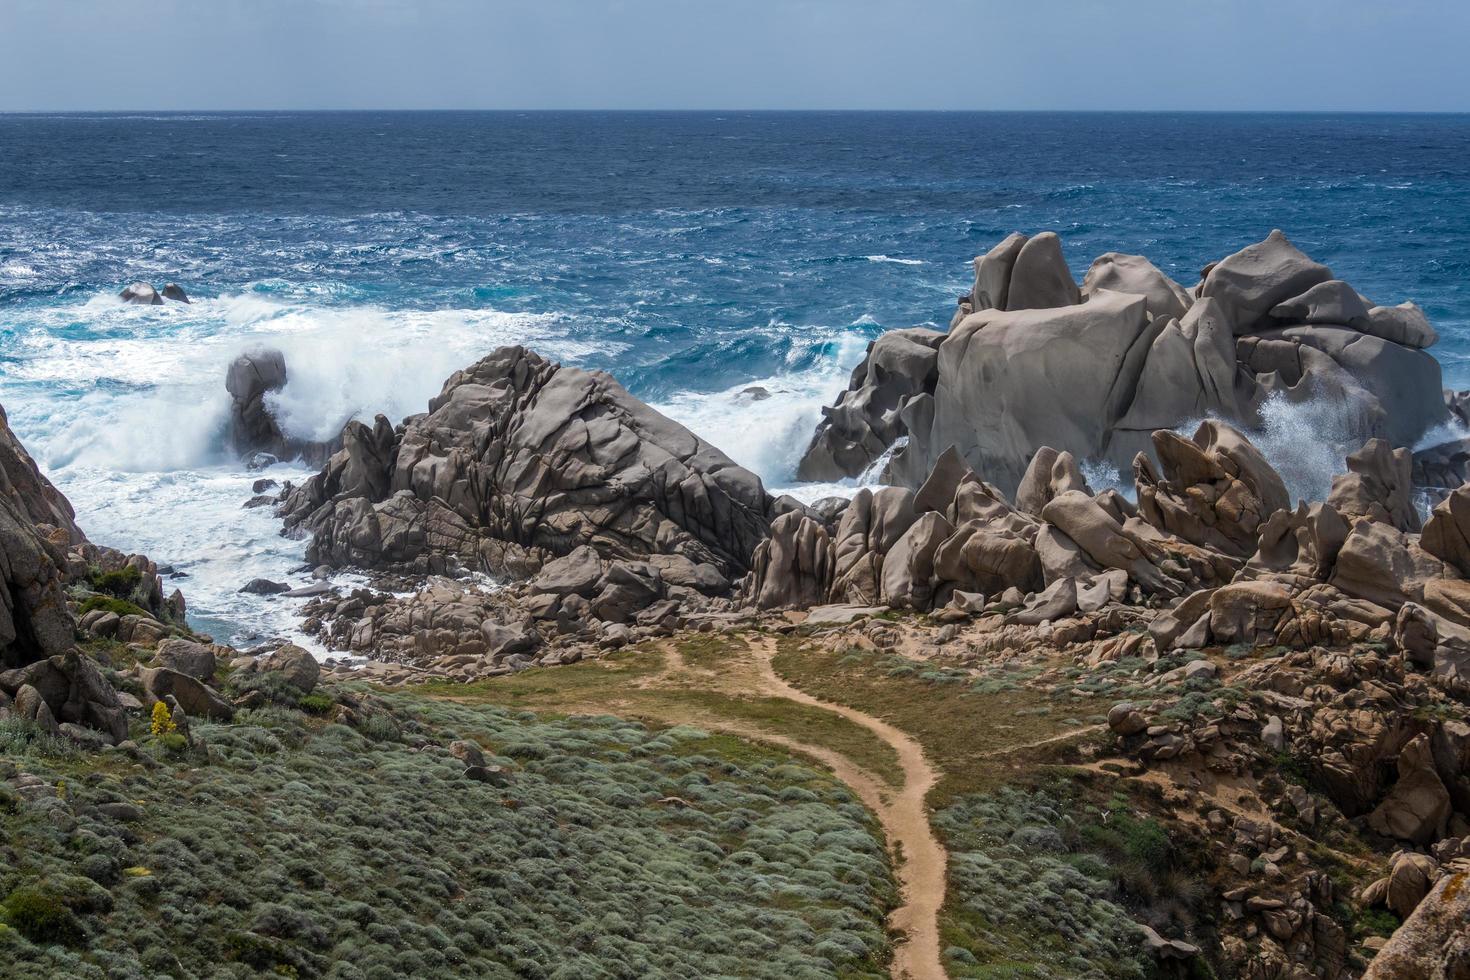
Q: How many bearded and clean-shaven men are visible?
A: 0